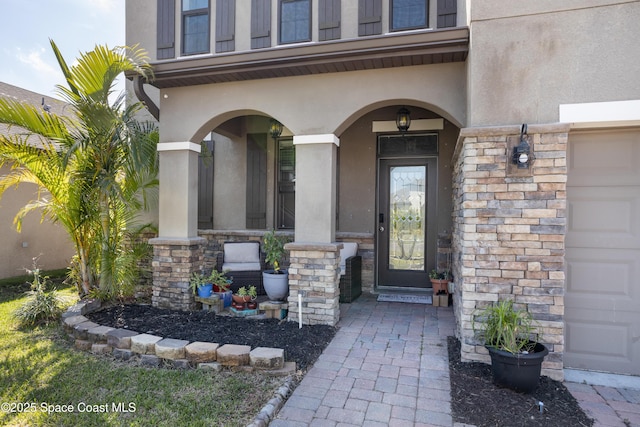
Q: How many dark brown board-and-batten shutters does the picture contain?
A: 8